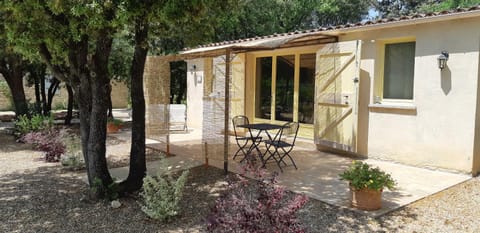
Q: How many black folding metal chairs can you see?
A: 2